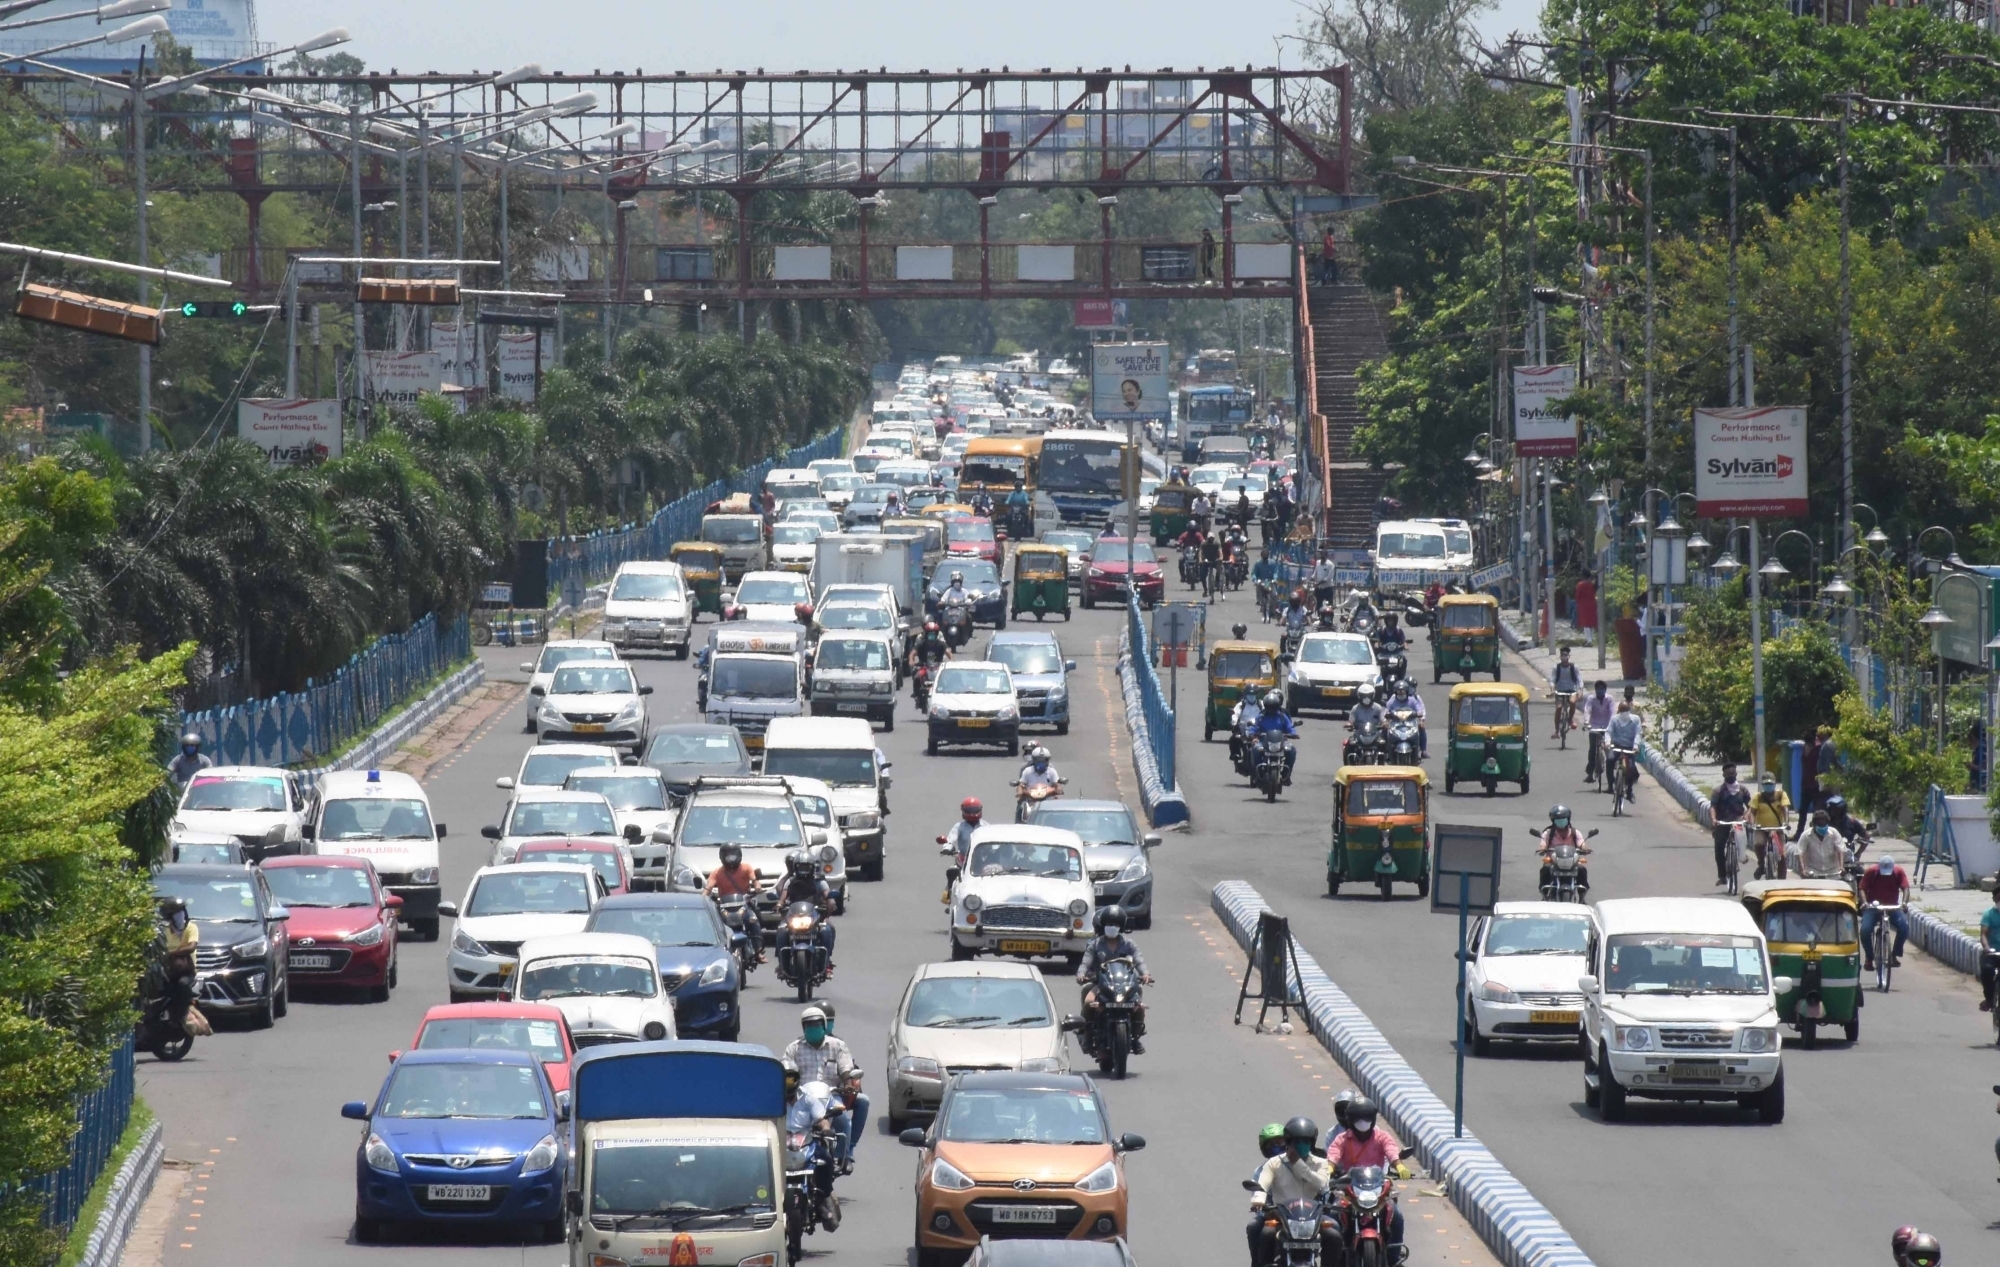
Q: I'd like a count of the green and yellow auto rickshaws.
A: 8